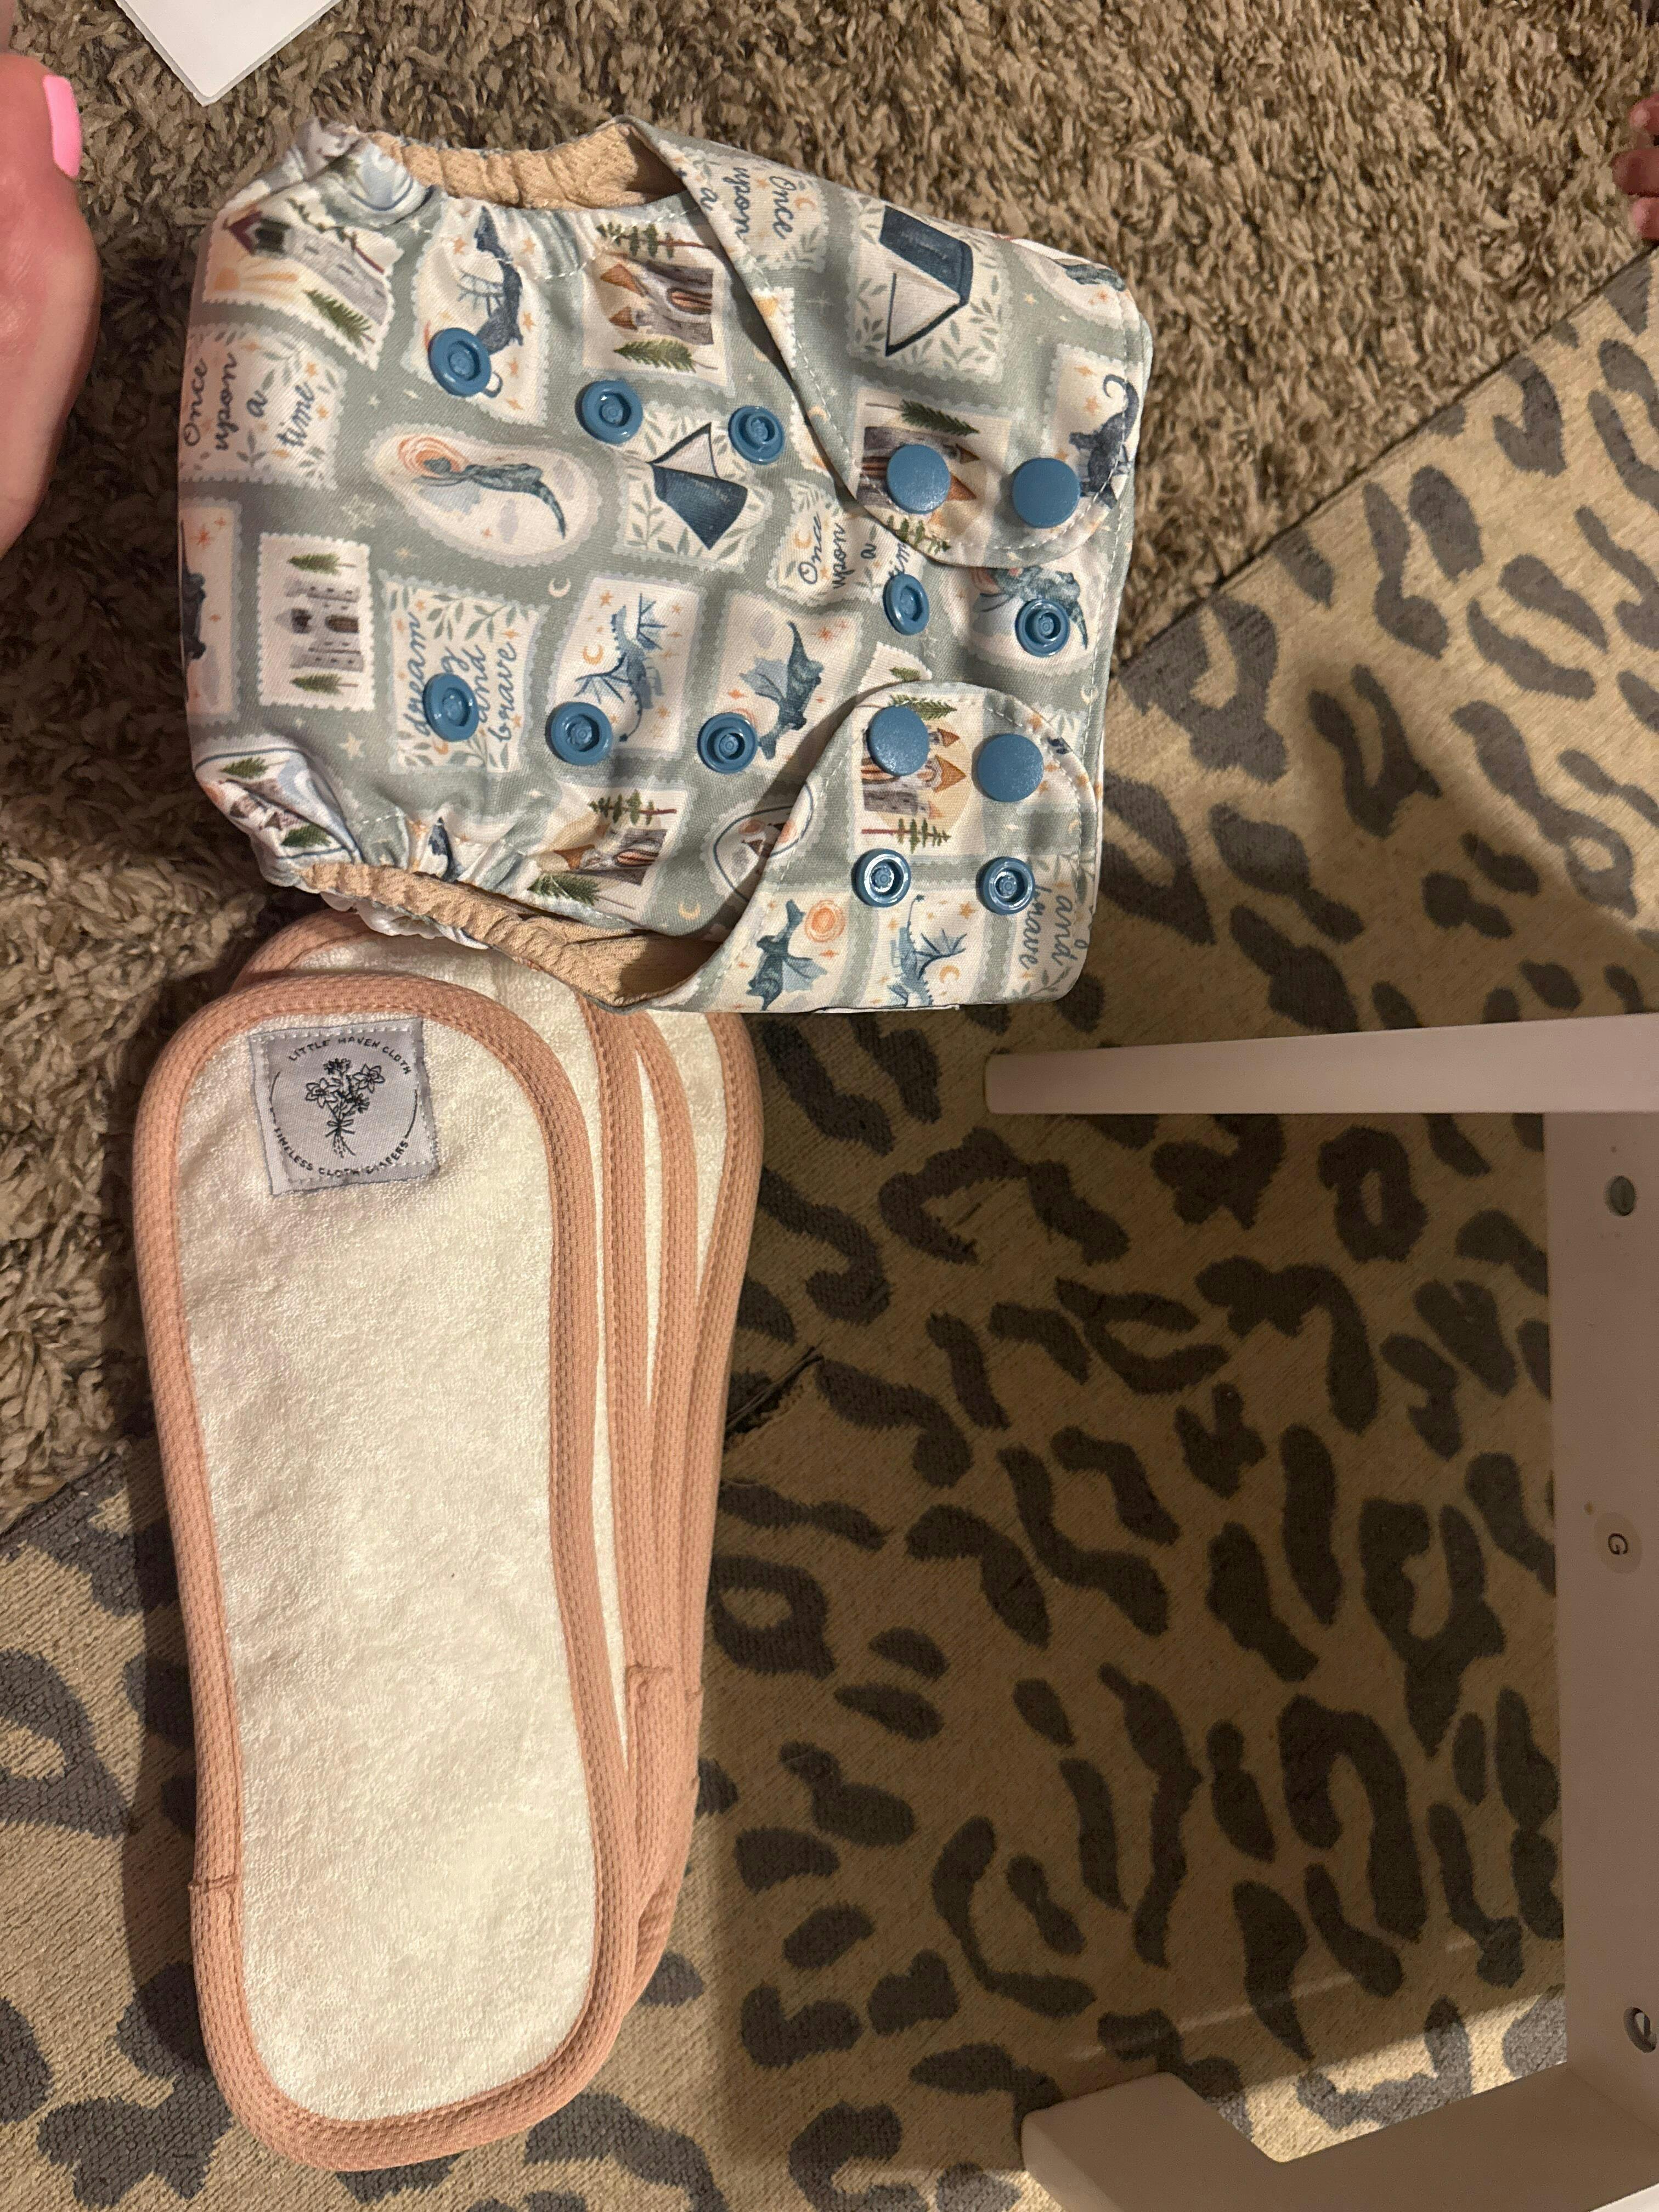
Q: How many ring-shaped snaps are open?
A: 10